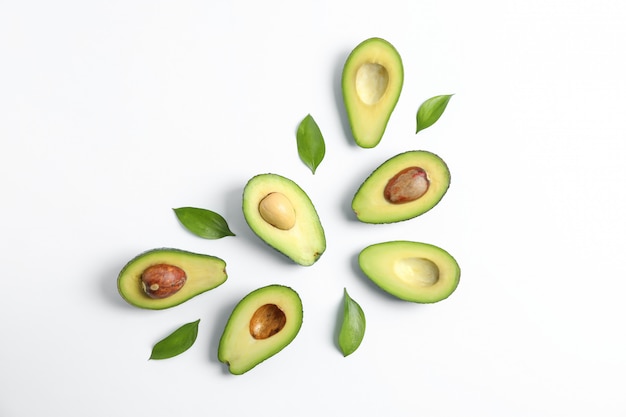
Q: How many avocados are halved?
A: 6